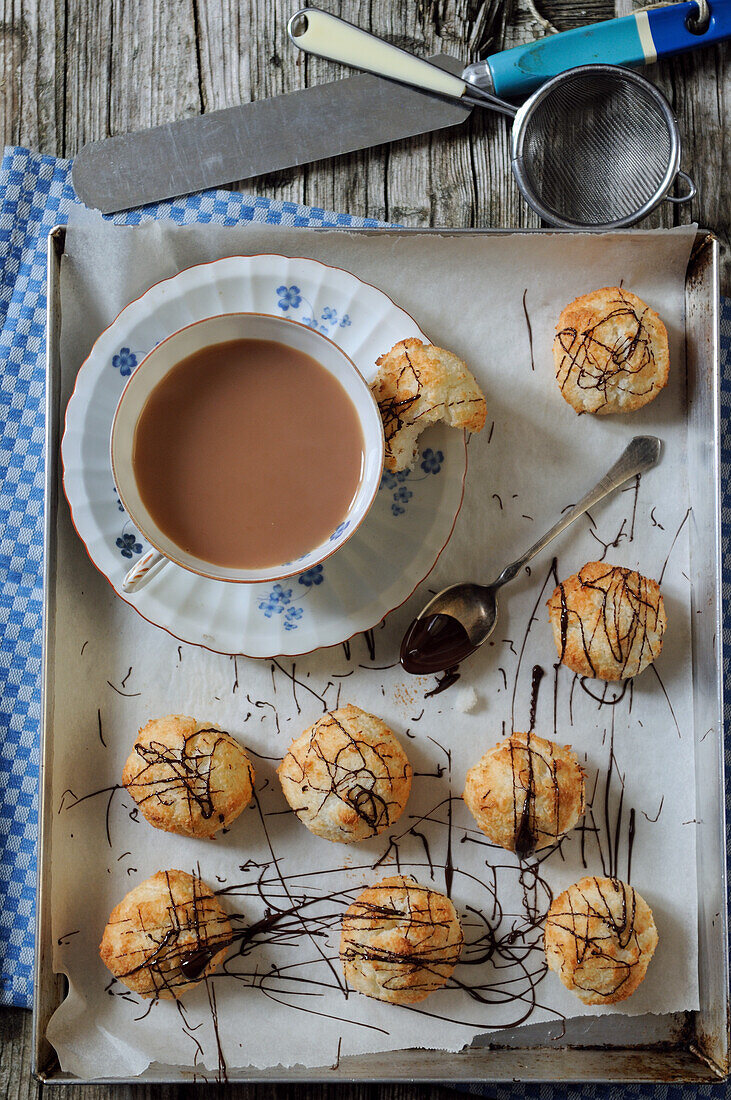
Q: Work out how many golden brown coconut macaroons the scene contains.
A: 9